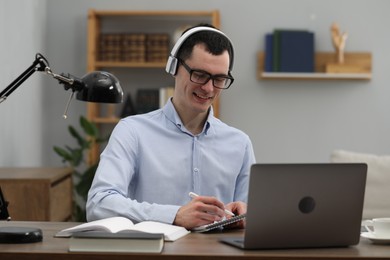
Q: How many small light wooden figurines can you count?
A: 1